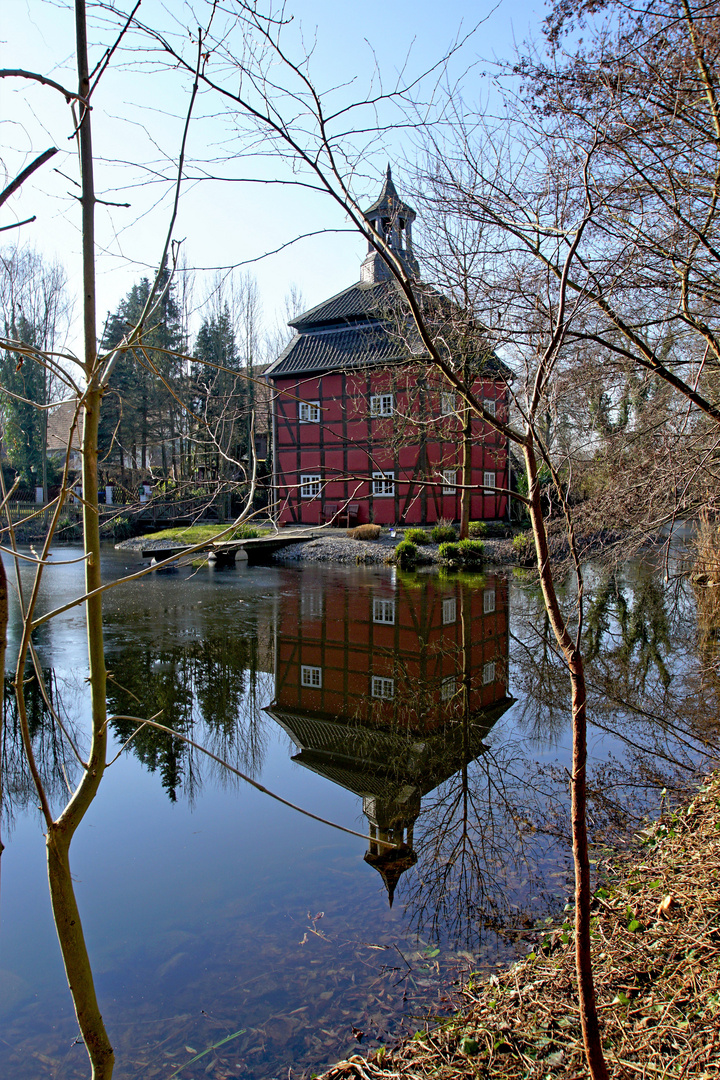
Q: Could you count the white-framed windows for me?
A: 8